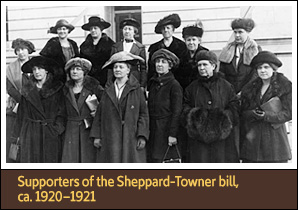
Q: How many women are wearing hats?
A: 13